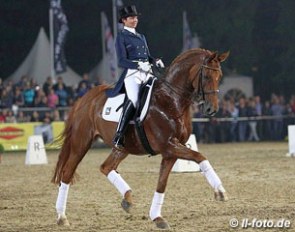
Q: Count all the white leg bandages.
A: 4